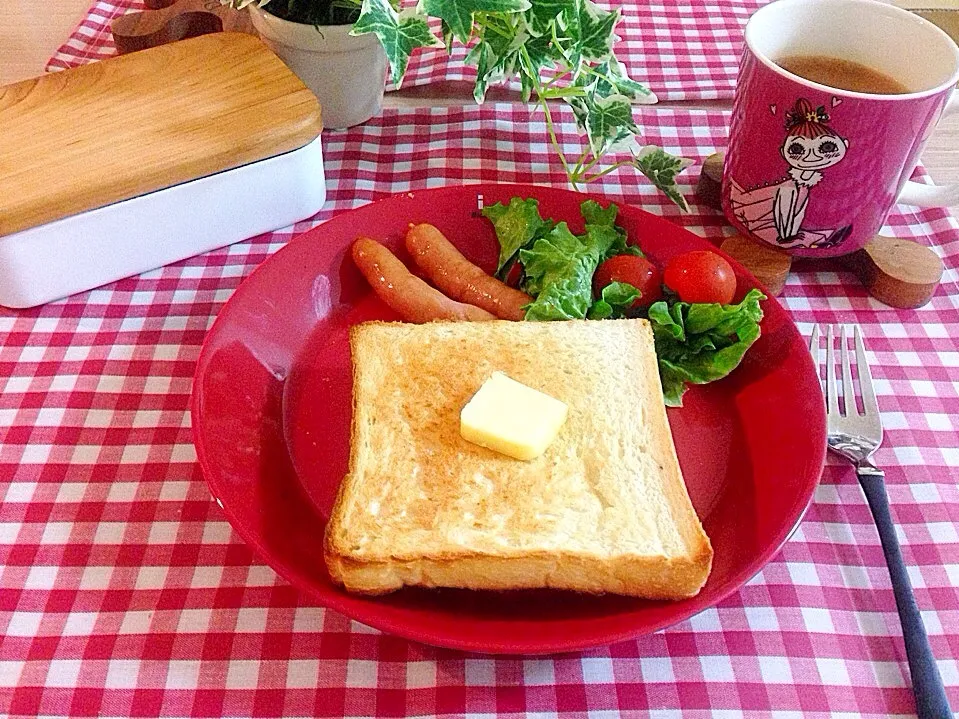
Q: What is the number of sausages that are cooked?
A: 2